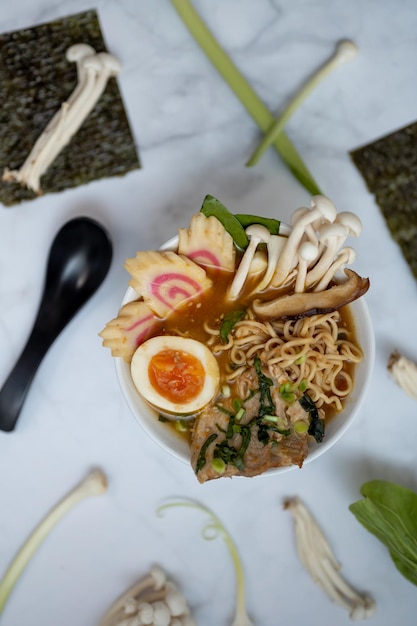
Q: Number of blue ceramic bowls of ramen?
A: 0